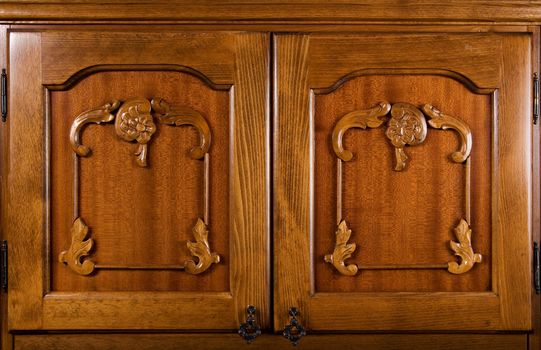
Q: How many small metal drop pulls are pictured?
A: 2